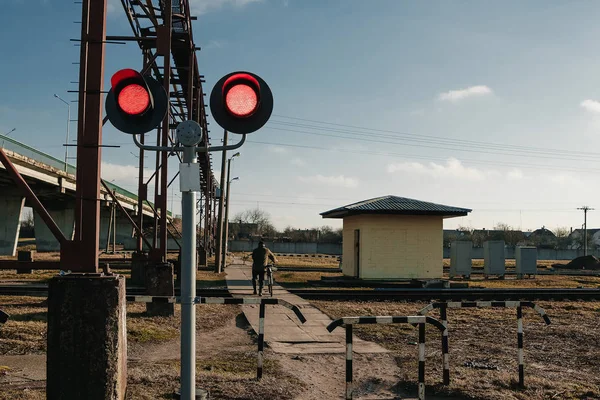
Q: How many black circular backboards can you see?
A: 2